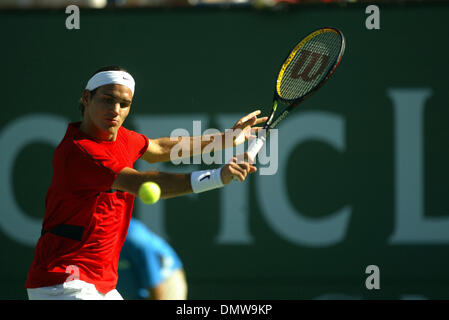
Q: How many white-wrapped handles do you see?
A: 1